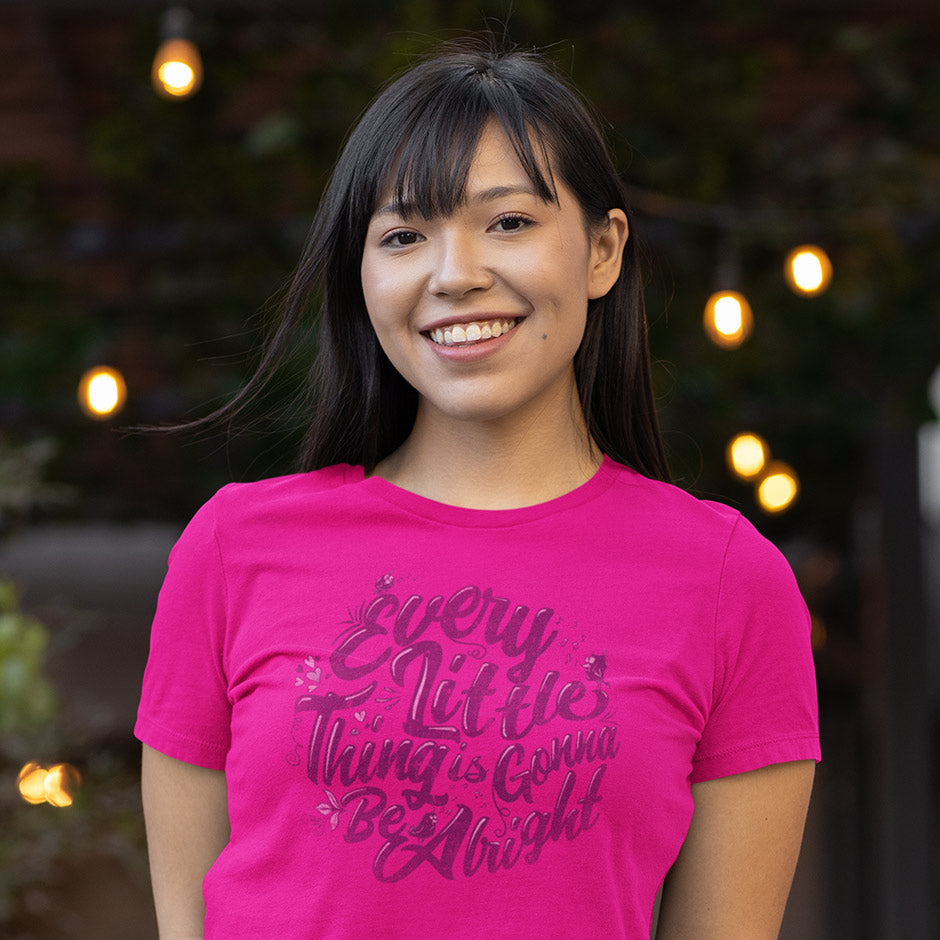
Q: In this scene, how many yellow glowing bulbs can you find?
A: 8